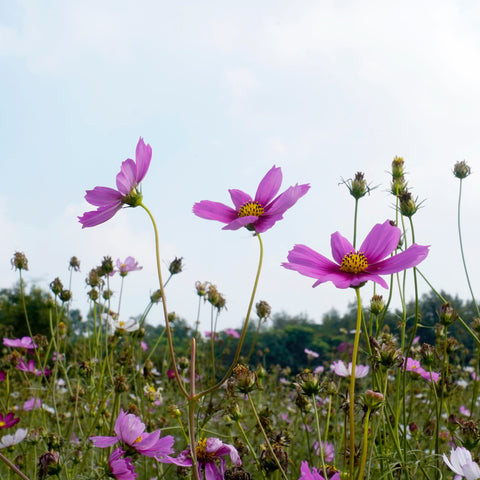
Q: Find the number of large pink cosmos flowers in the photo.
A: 3